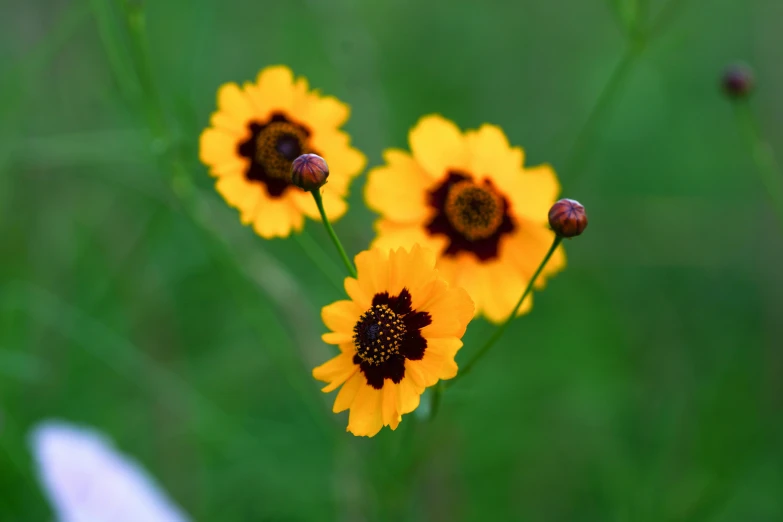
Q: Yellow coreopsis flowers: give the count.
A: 3